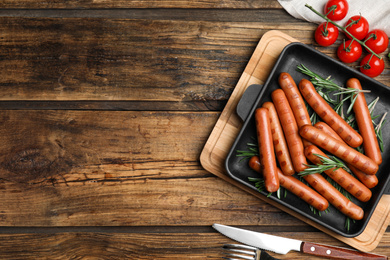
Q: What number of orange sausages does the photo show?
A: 11